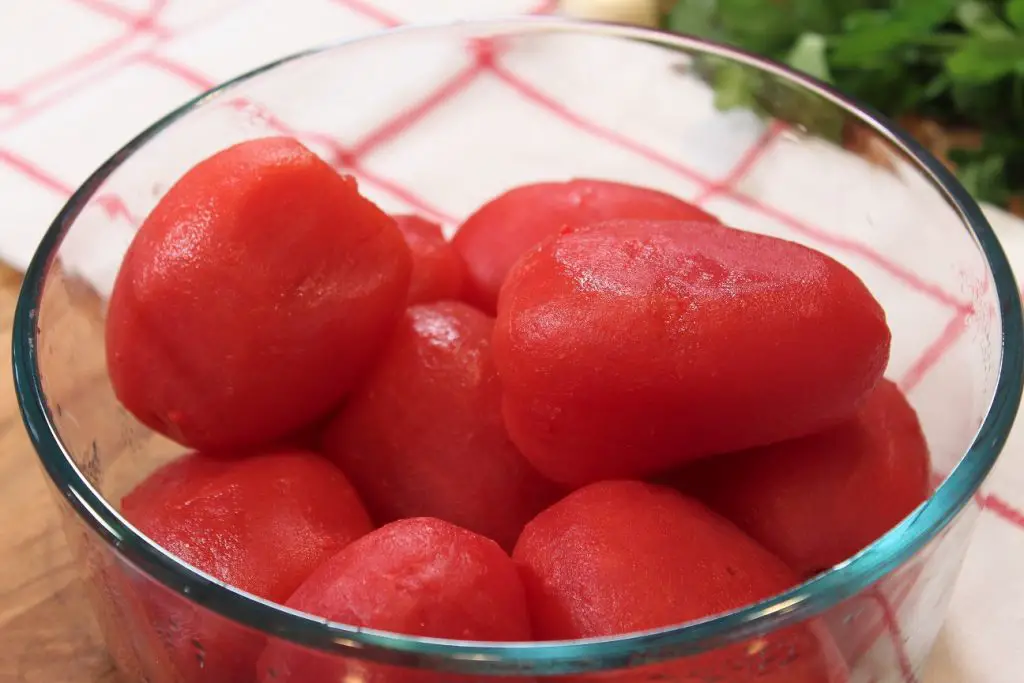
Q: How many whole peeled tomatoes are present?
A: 9